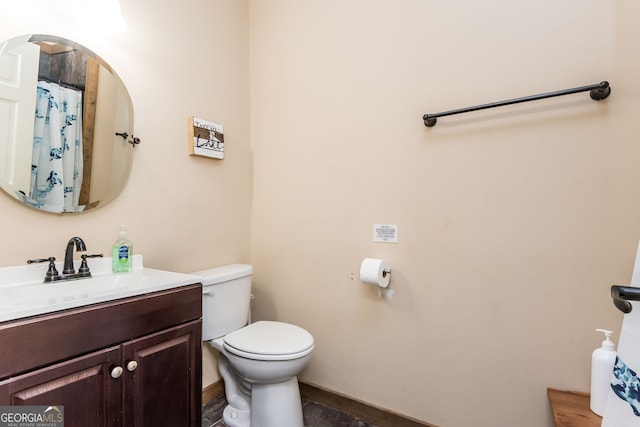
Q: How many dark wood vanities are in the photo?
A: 1